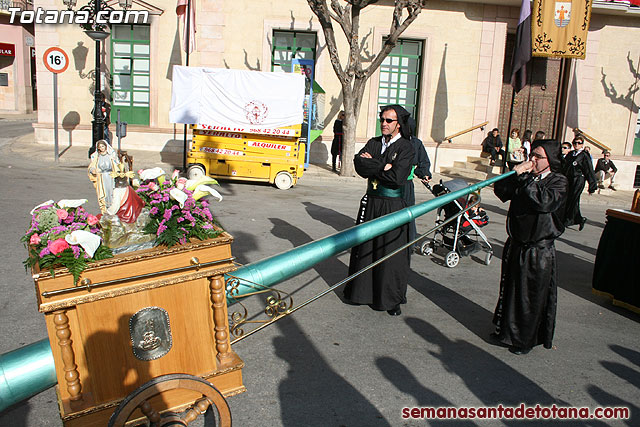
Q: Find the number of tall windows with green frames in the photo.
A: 3